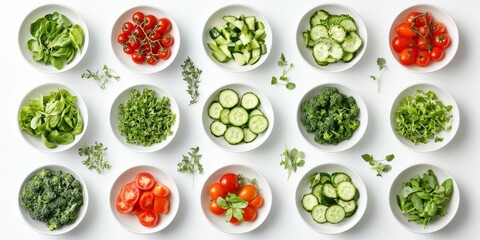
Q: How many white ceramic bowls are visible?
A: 15